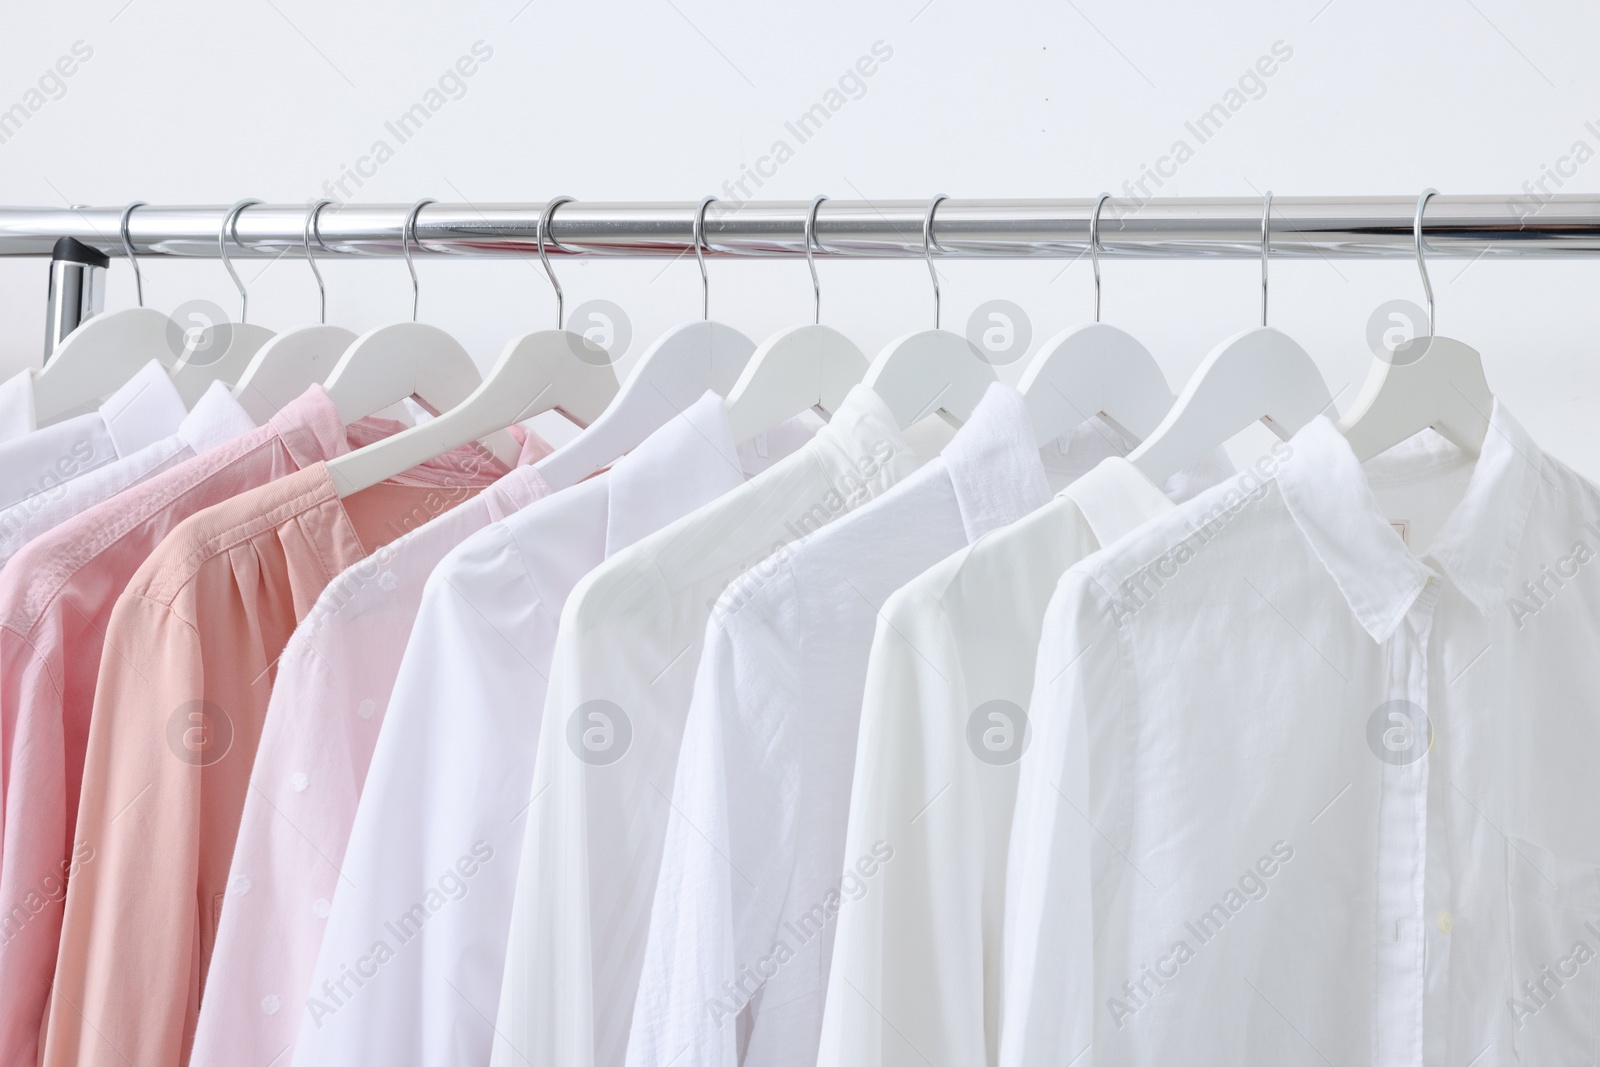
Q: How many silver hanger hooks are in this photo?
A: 11